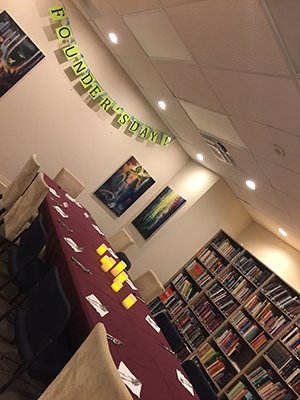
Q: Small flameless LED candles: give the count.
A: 7